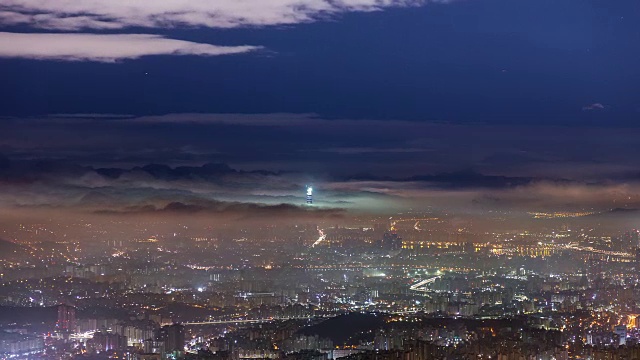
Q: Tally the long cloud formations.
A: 2